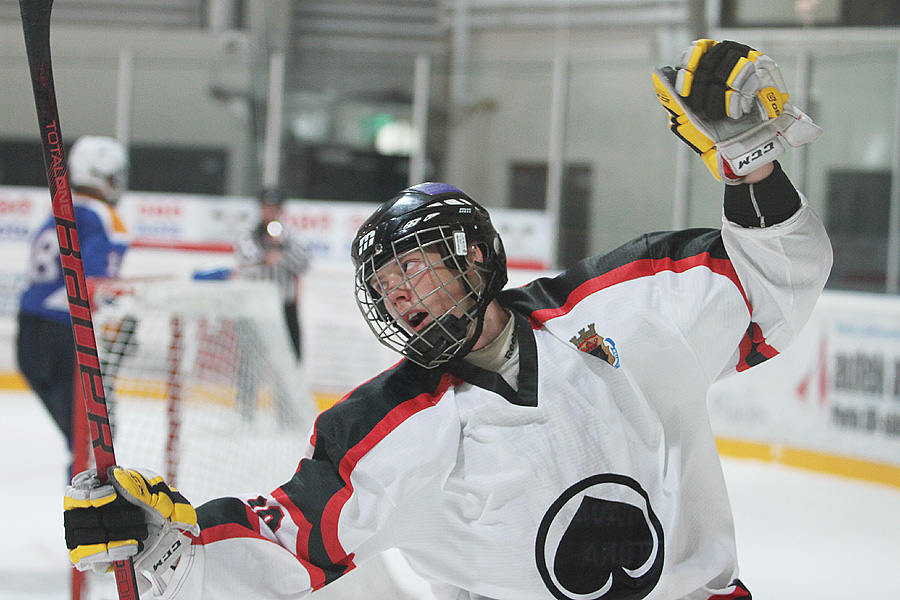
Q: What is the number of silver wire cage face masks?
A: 1